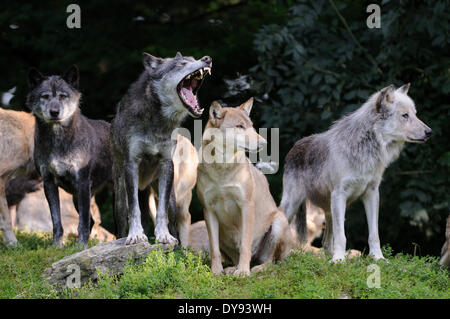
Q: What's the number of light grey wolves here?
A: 1